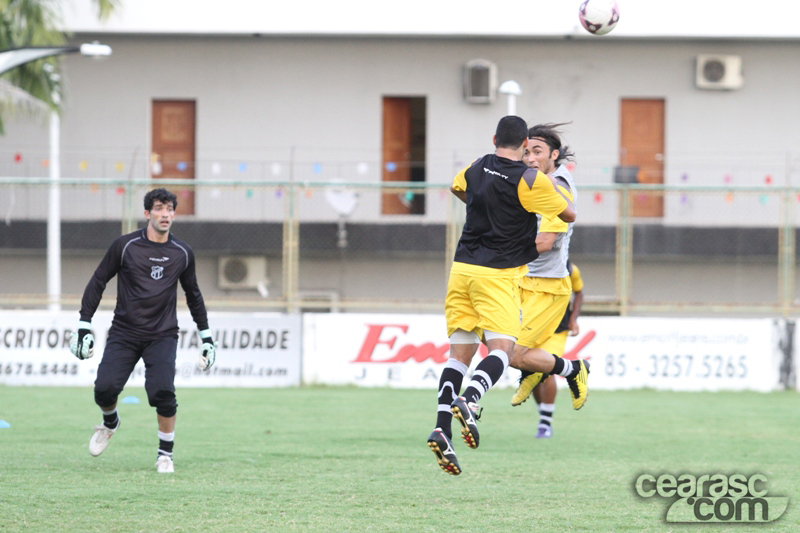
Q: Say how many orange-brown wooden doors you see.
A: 3